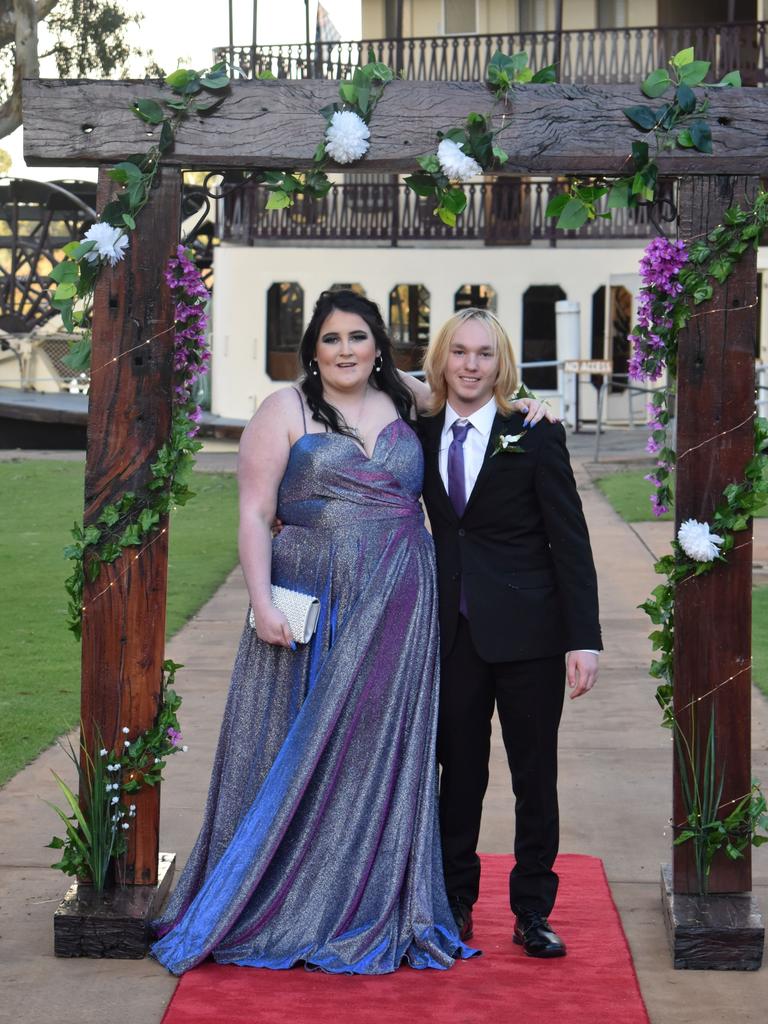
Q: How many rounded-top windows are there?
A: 6